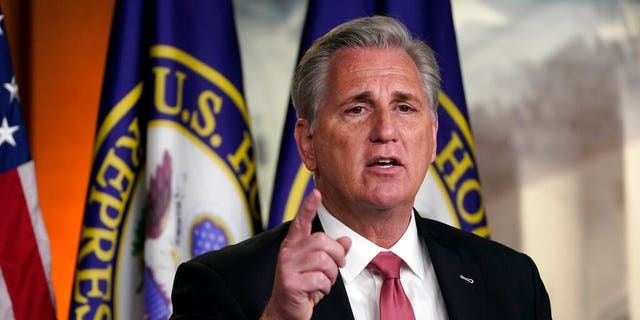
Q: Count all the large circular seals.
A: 2